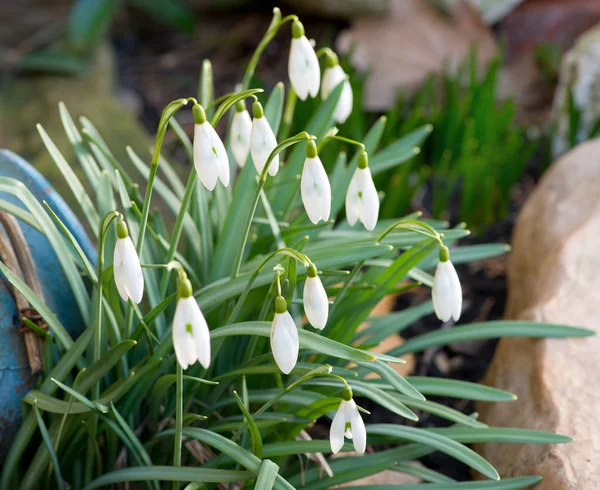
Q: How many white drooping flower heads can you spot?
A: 13